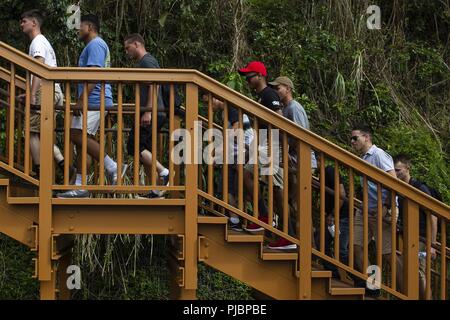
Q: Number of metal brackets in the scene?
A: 6